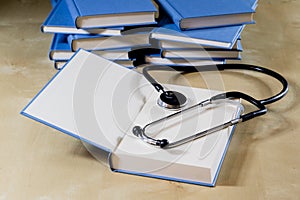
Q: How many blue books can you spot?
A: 11